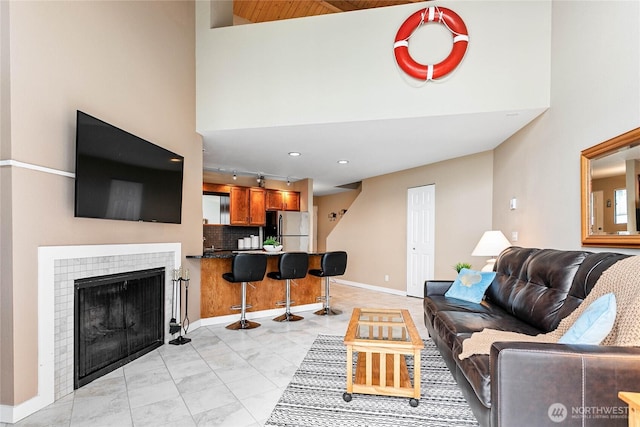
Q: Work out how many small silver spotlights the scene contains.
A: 3